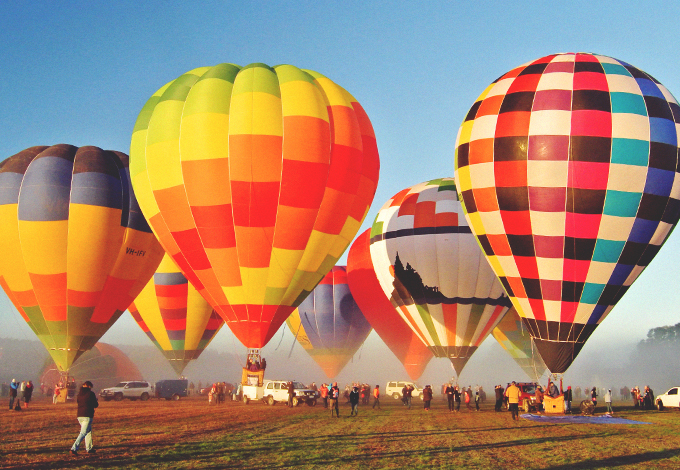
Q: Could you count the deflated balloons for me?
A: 1